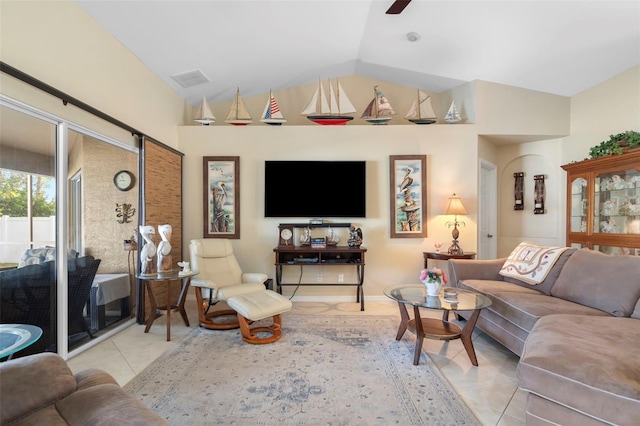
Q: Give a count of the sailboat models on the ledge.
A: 7